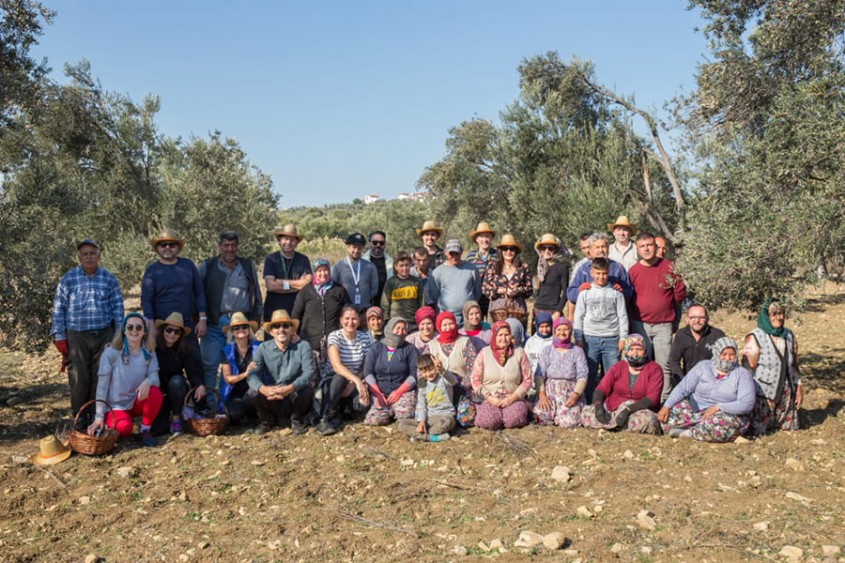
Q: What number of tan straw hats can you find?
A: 11